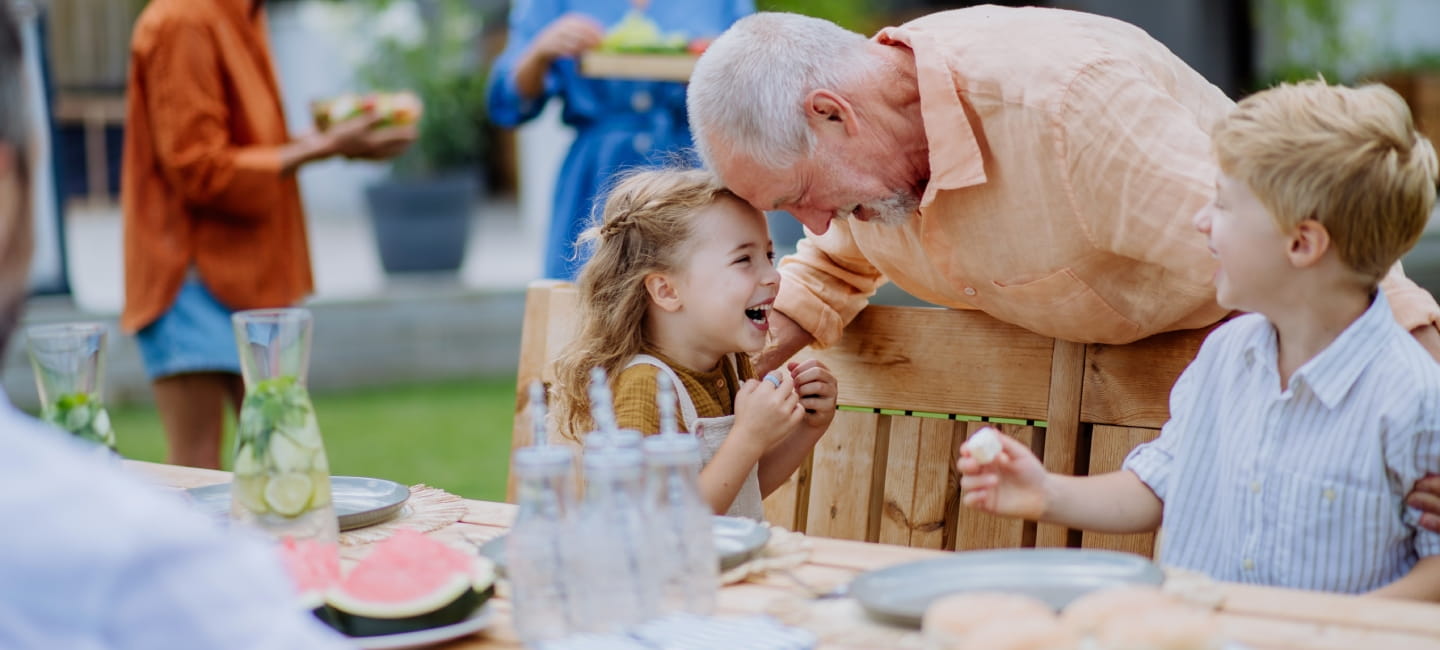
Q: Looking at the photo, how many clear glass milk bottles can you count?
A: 4